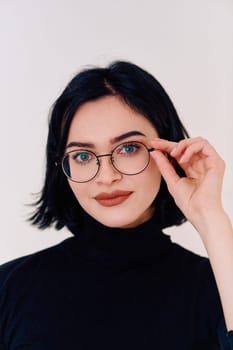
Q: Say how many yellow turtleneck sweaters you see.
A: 0